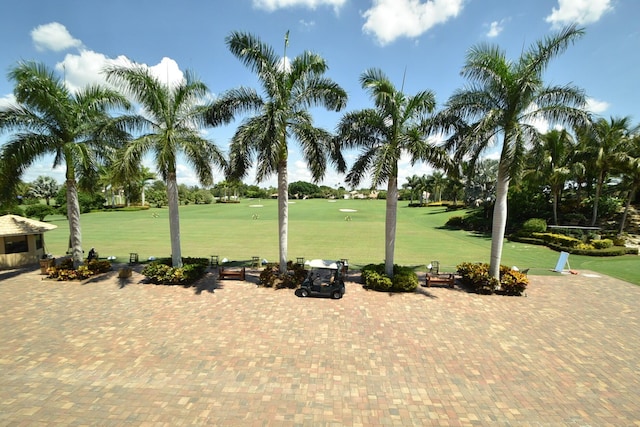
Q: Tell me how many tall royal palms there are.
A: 5